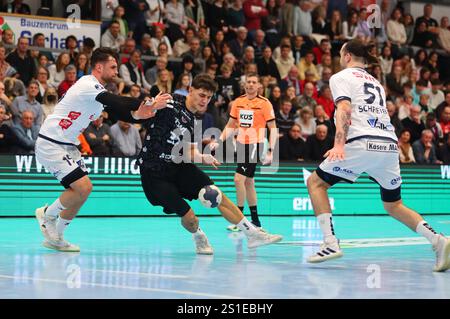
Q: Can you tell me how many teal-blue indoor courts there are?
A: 1